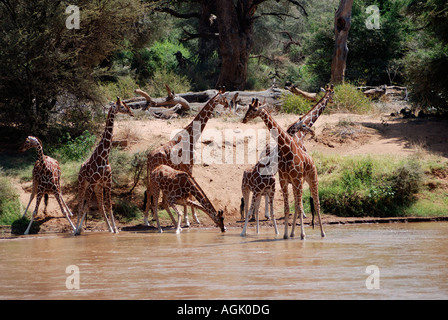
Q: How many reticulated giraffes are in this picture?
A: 7